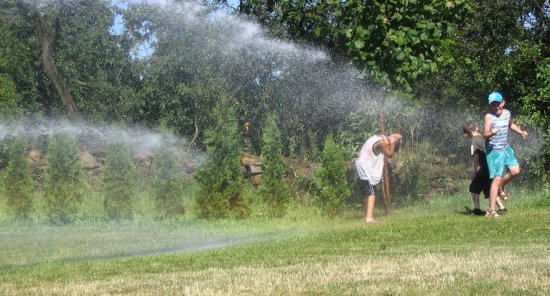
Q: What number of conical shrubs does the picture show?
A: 7